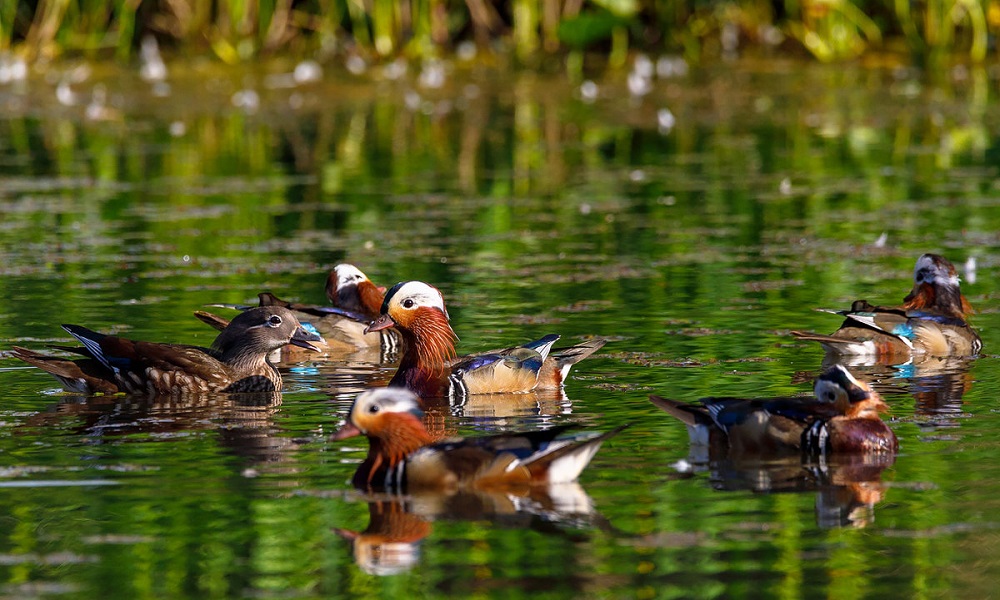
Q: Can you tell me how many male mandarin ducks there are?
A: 5